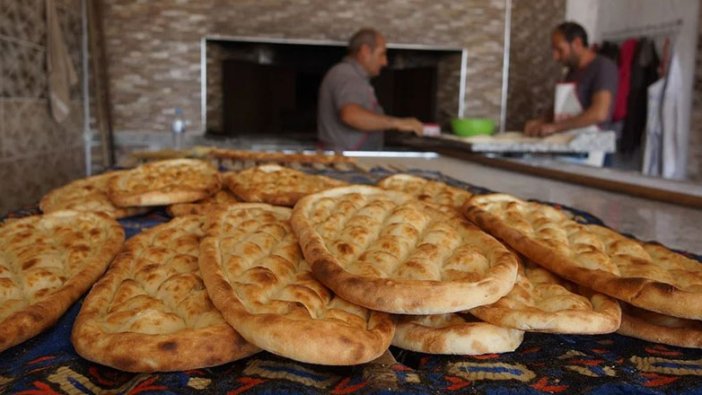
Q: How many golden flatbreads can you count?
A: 13